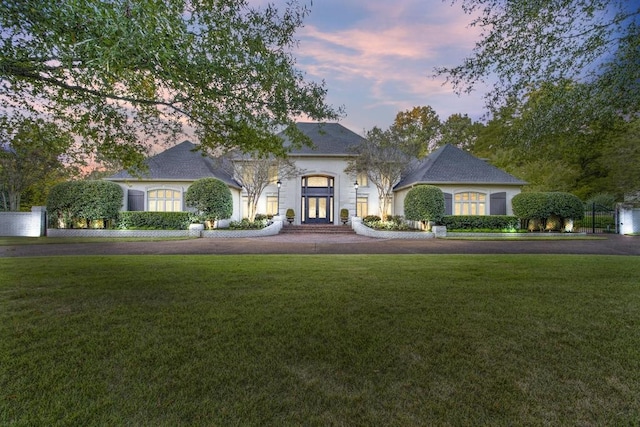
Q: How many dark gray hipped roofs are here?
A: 3